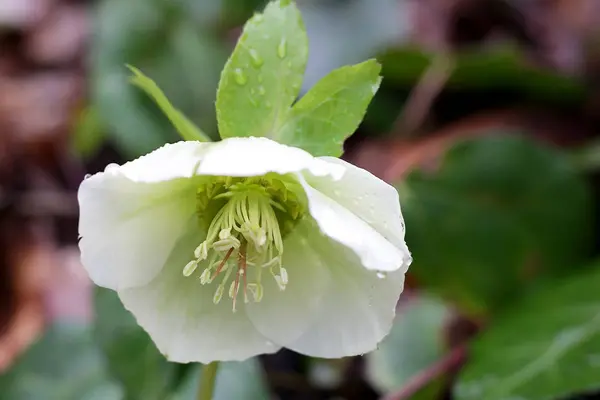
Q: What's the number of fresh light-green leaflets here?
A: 3